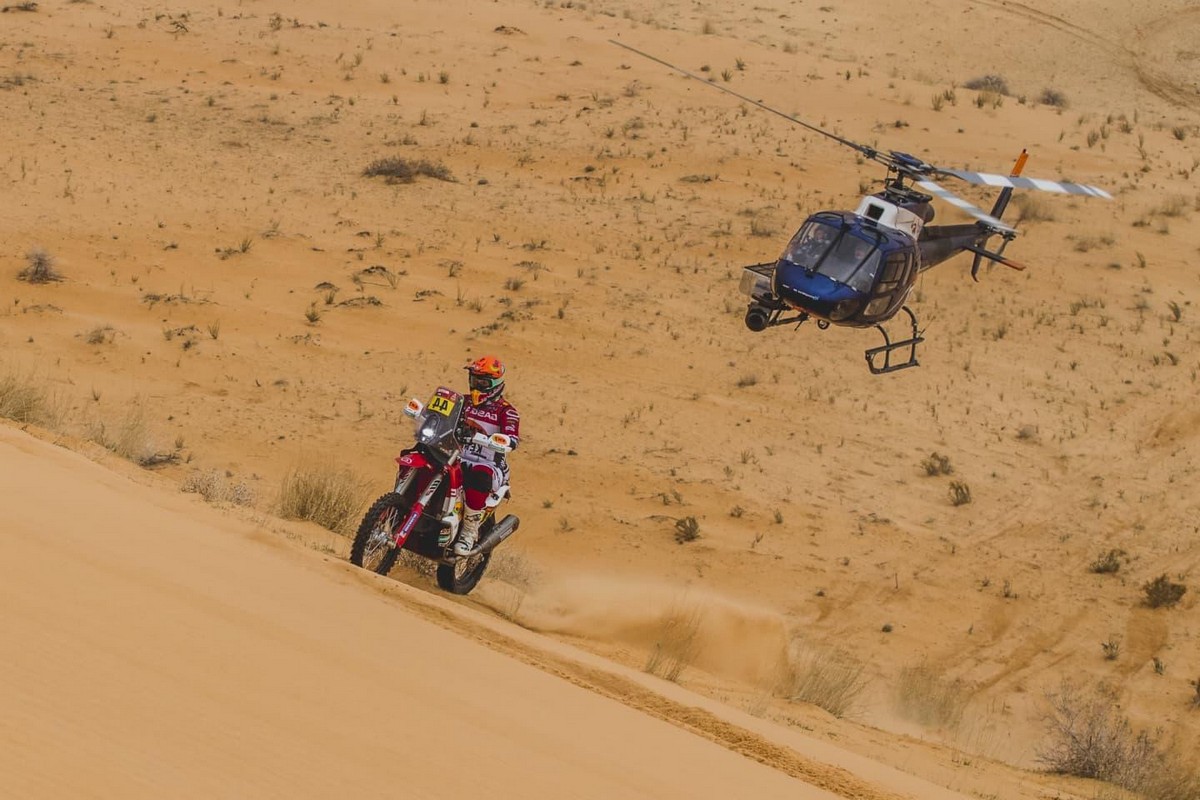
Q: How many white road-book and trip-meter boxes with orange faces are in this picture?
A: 2